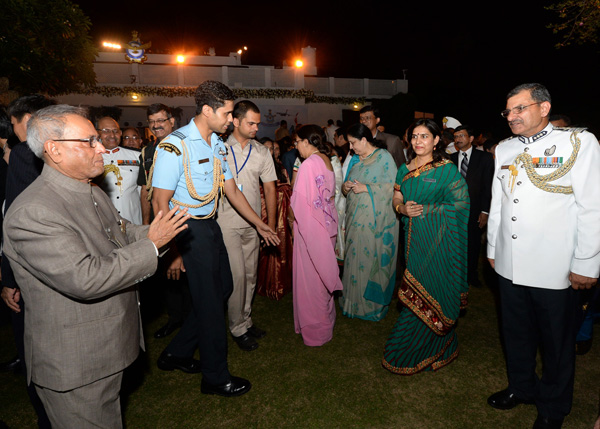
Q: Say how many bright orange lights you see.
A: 2